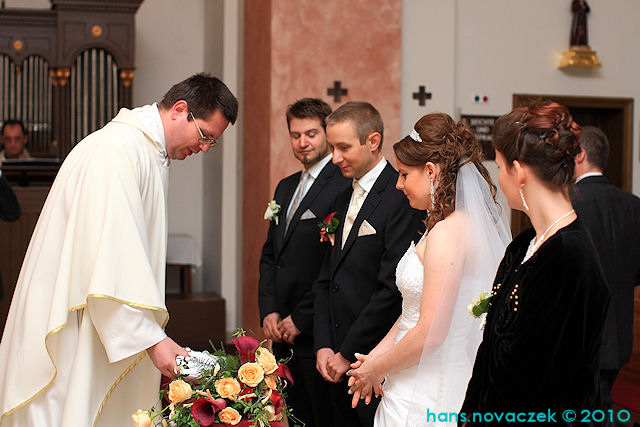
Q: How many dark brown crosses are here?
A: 2